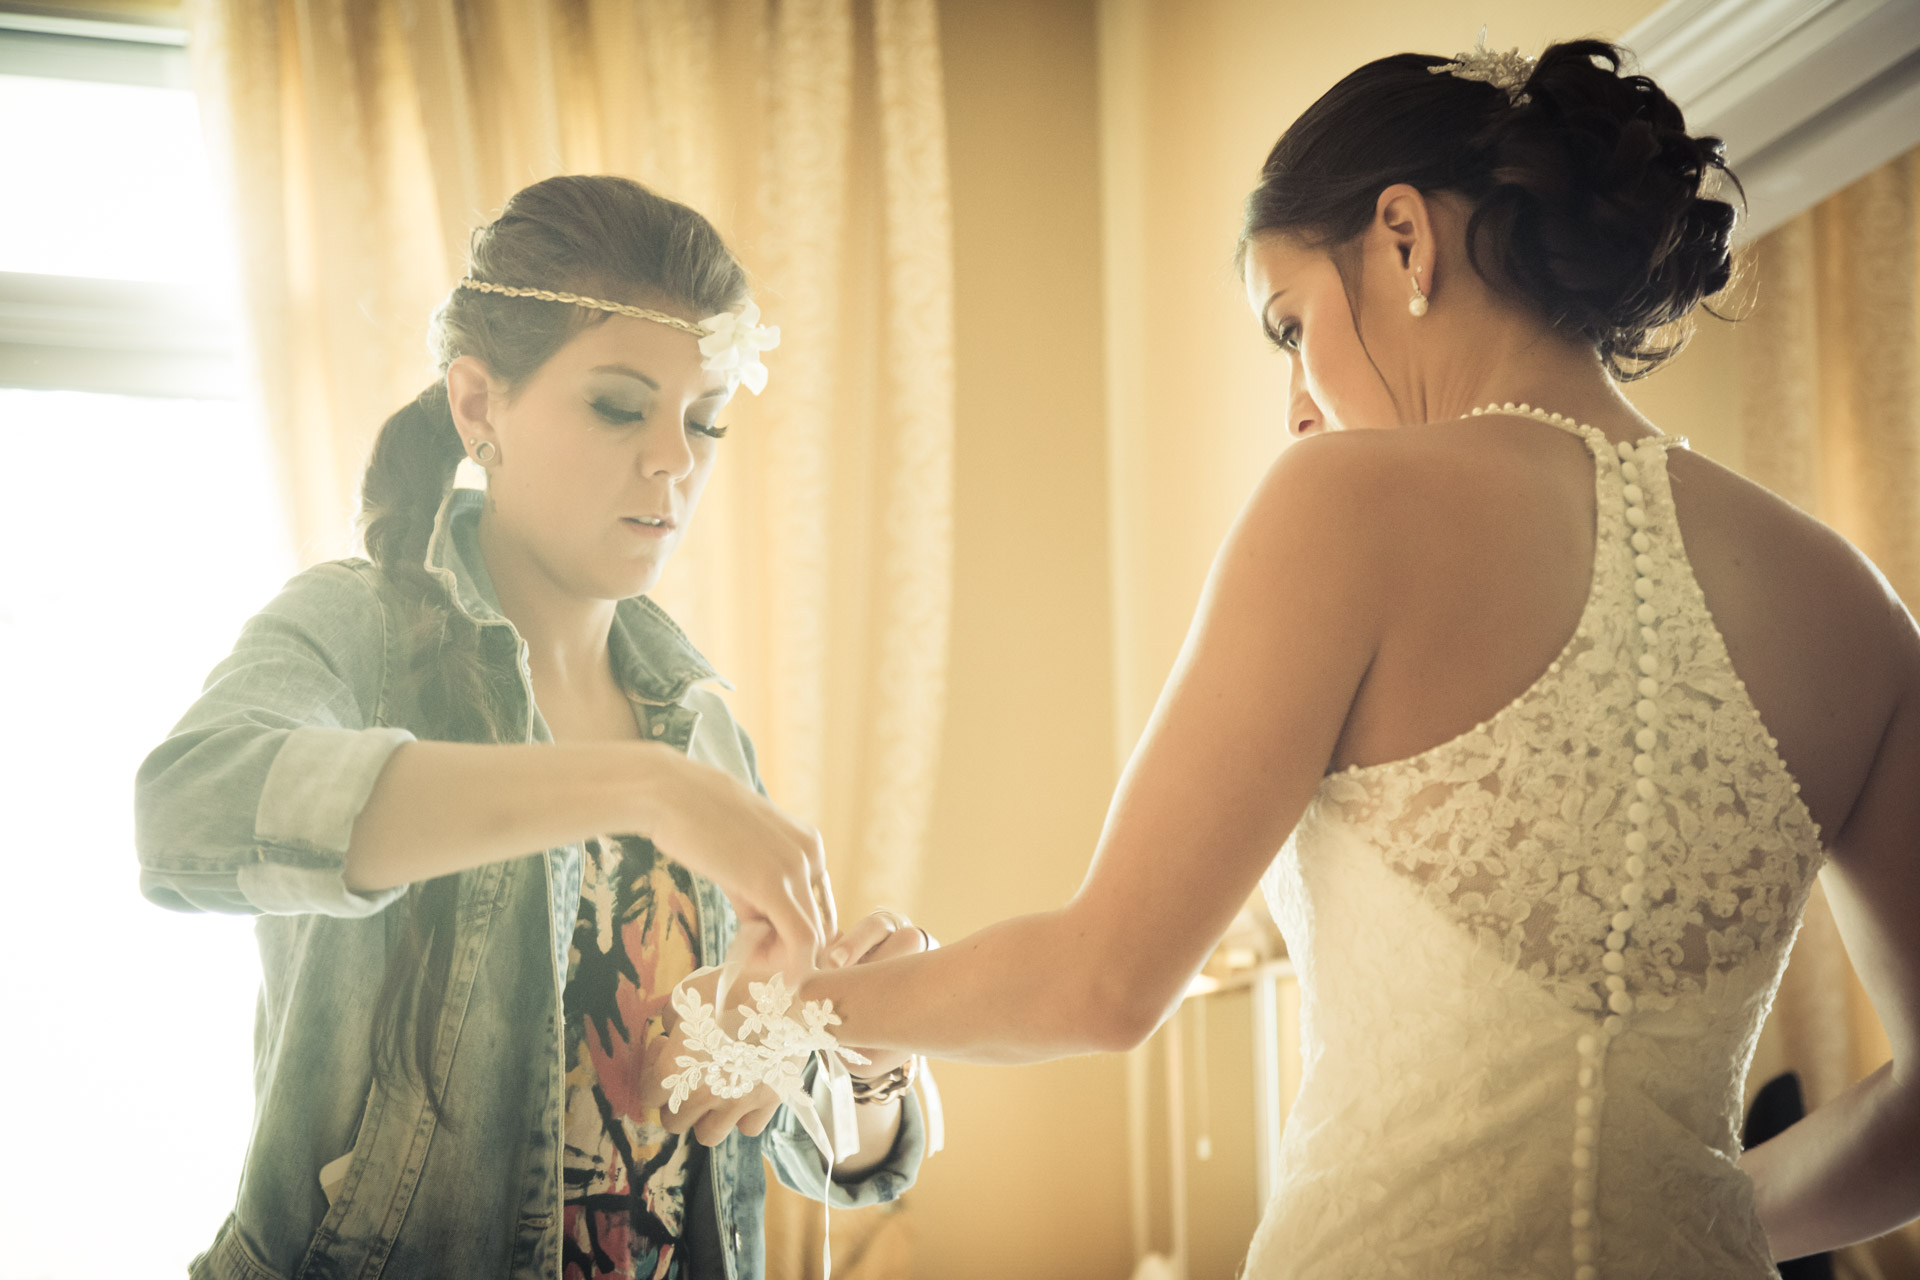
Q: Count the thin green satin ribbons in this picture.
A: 0